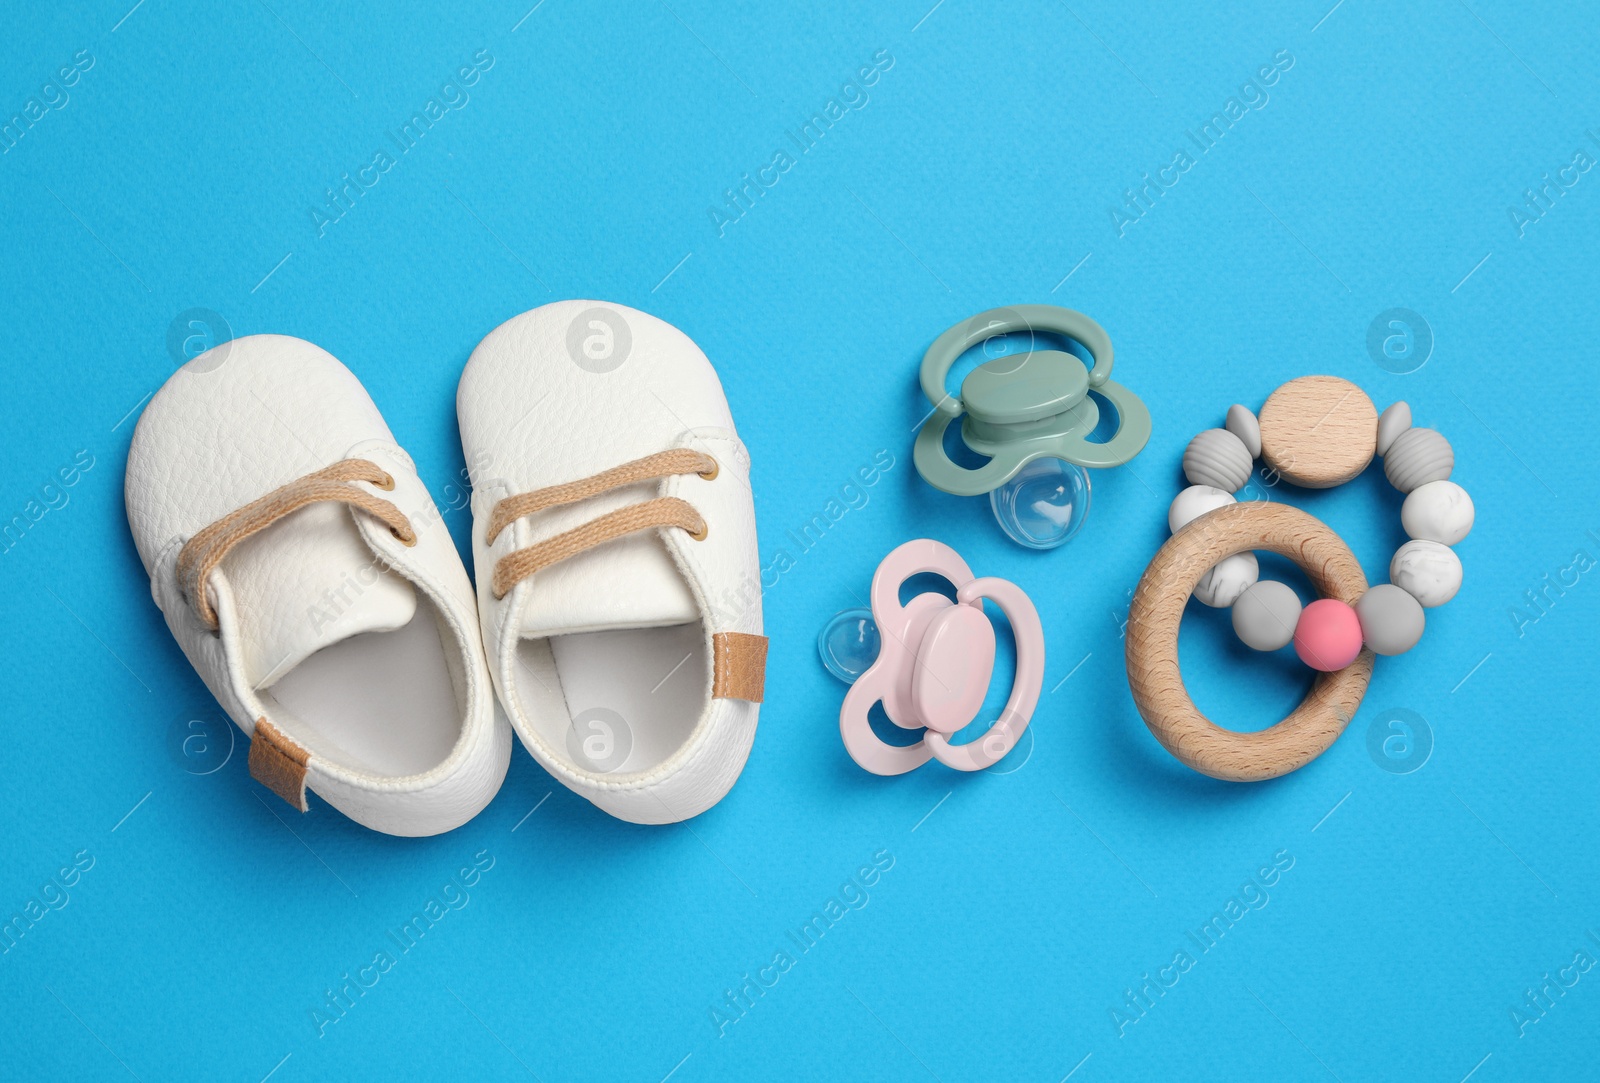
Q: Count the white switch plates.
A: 0